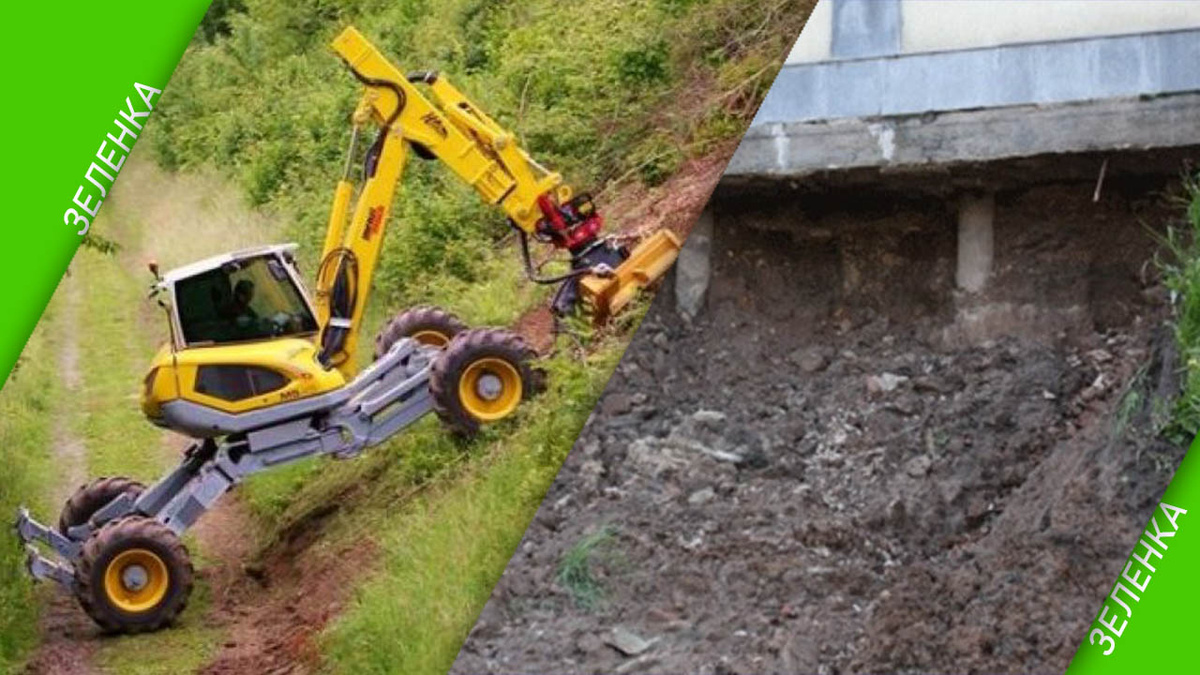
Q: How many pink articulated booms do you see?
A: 0